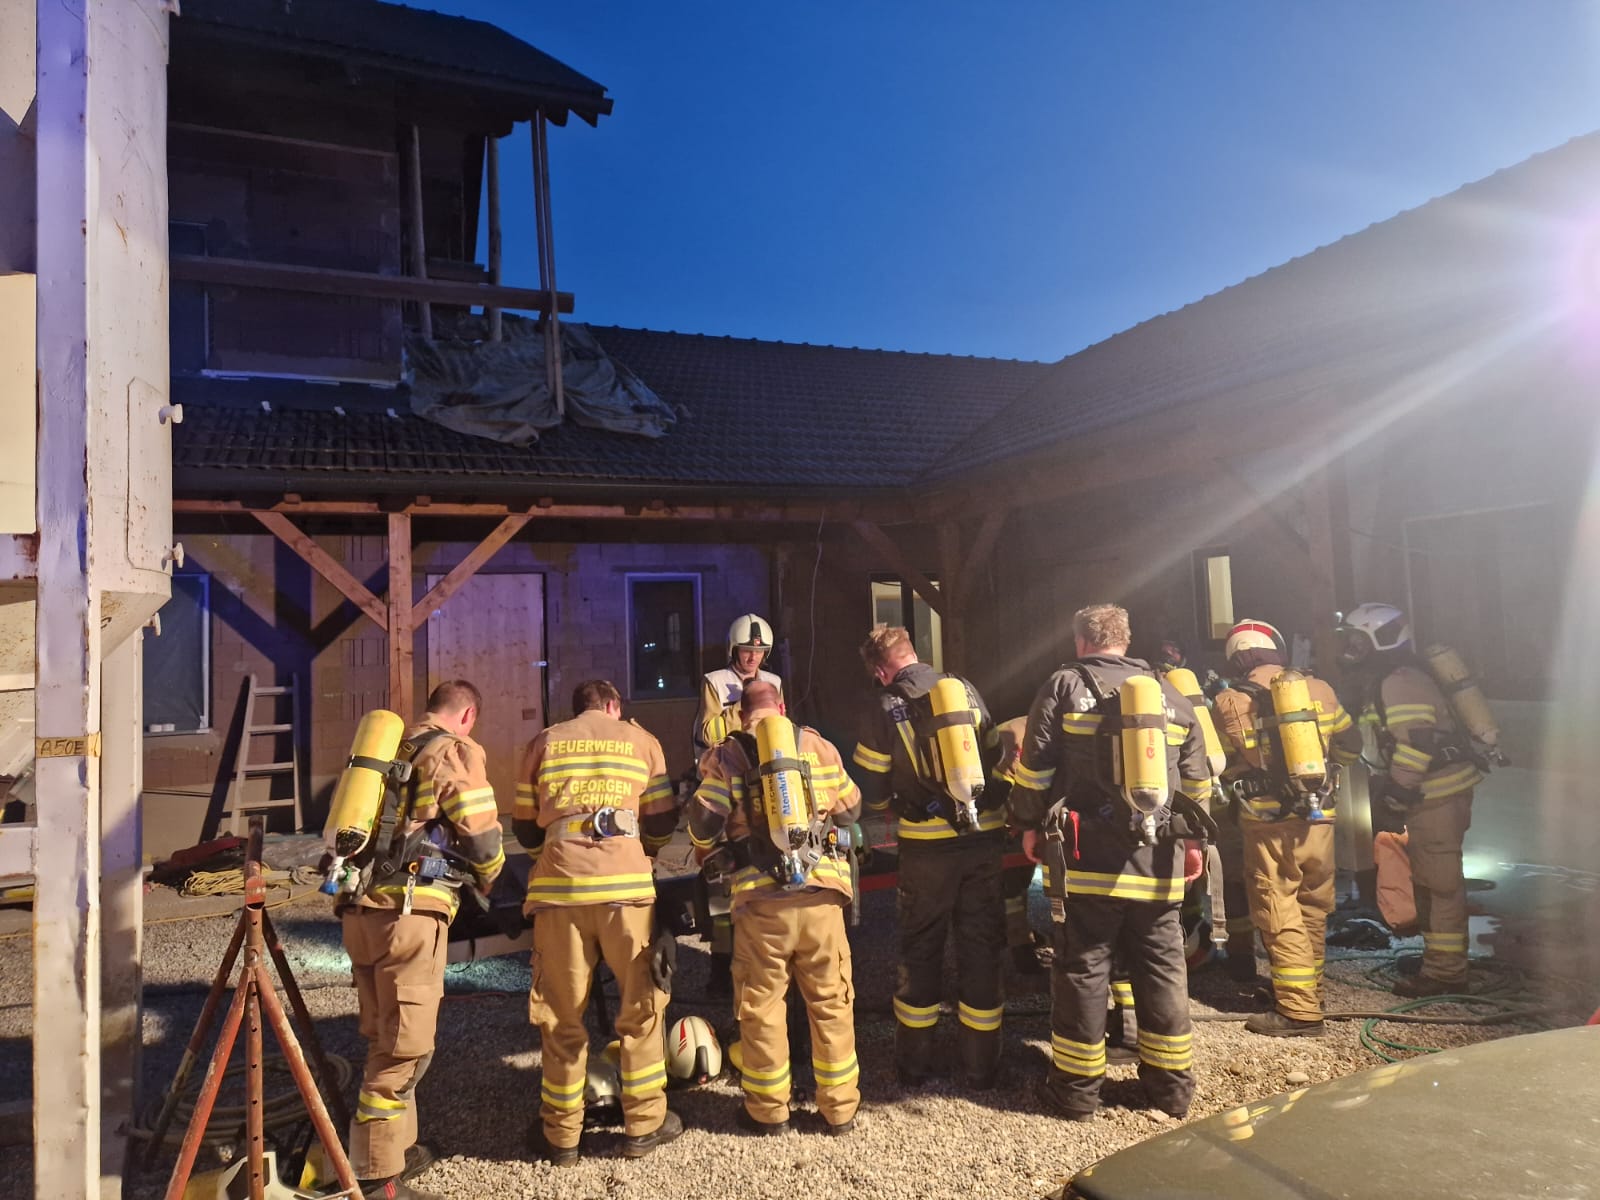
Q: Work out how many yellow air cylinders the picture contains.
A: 7